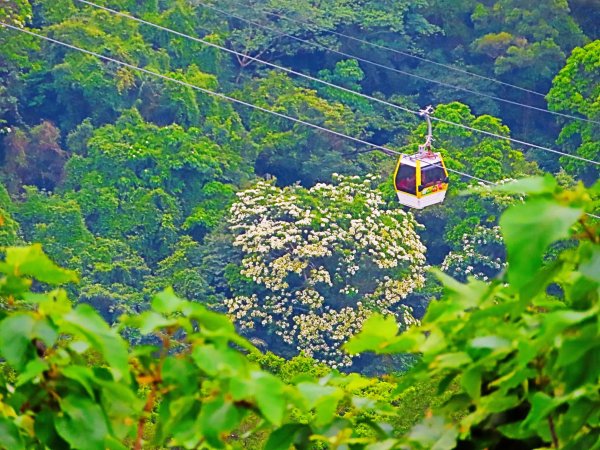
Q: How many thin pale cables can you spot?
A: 4